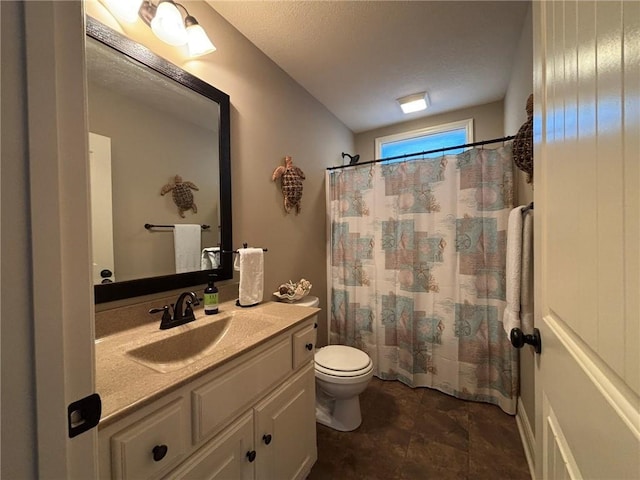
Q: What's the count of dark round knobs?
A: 5